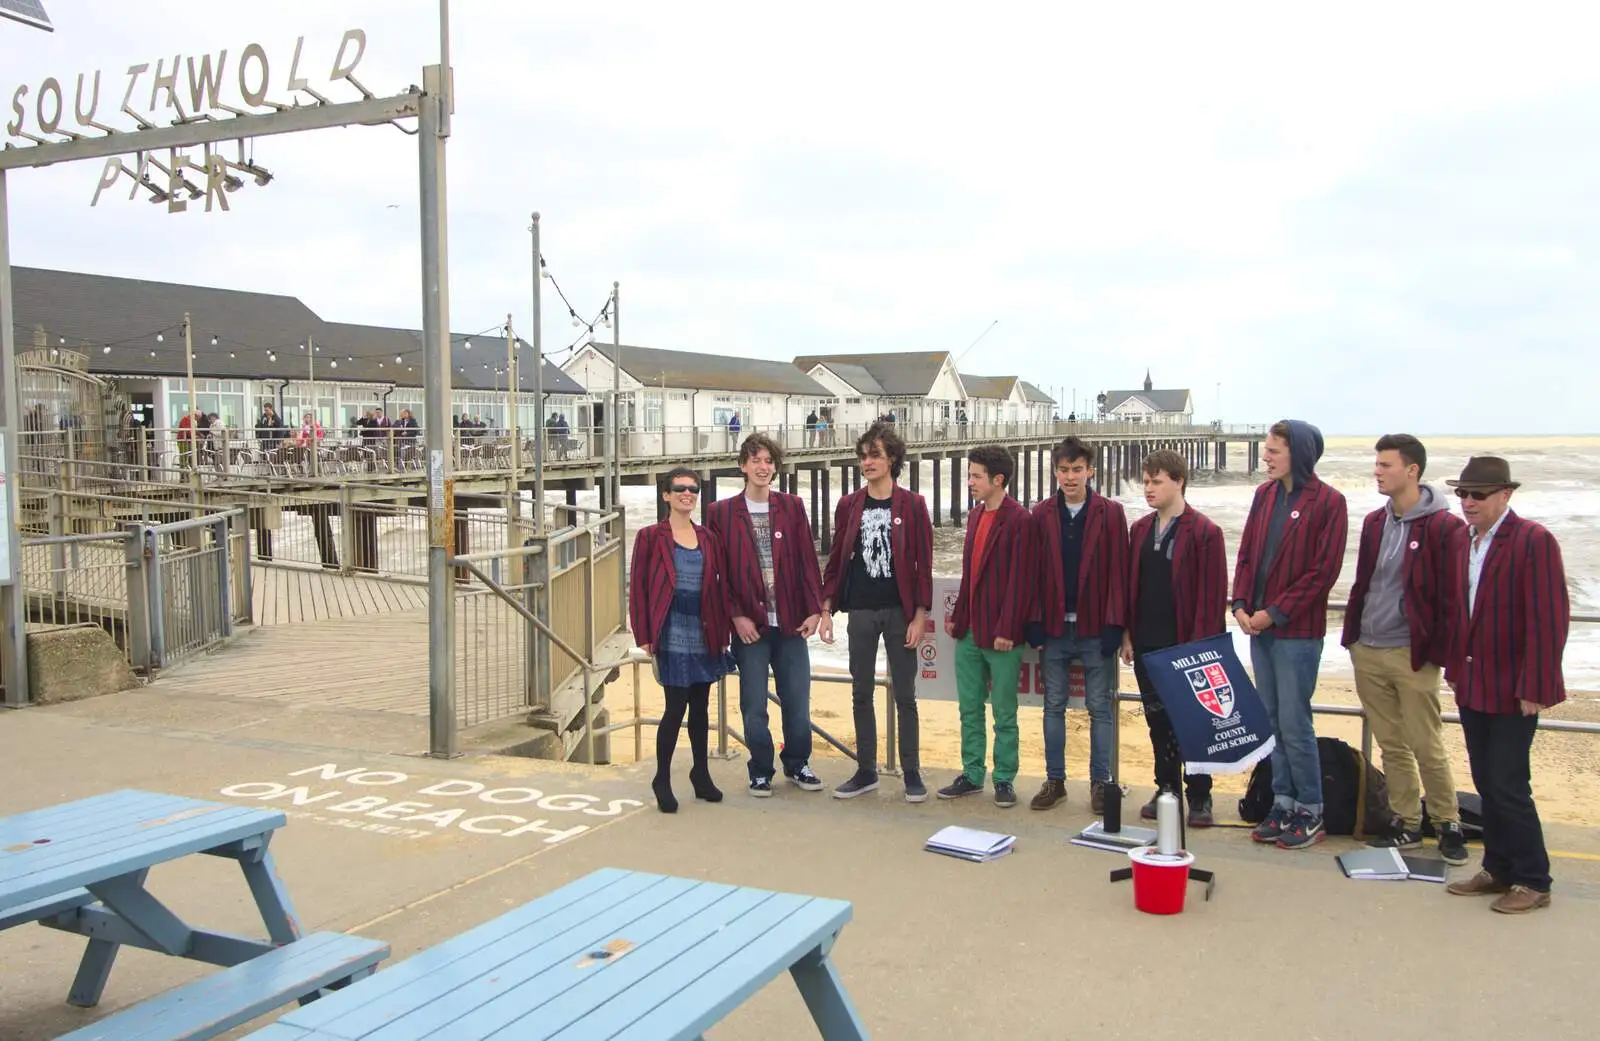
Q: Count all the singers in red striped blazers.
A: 9